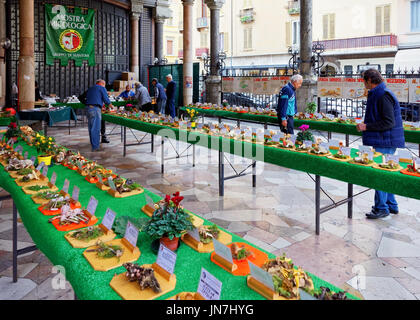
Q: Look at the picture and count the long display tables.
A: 3